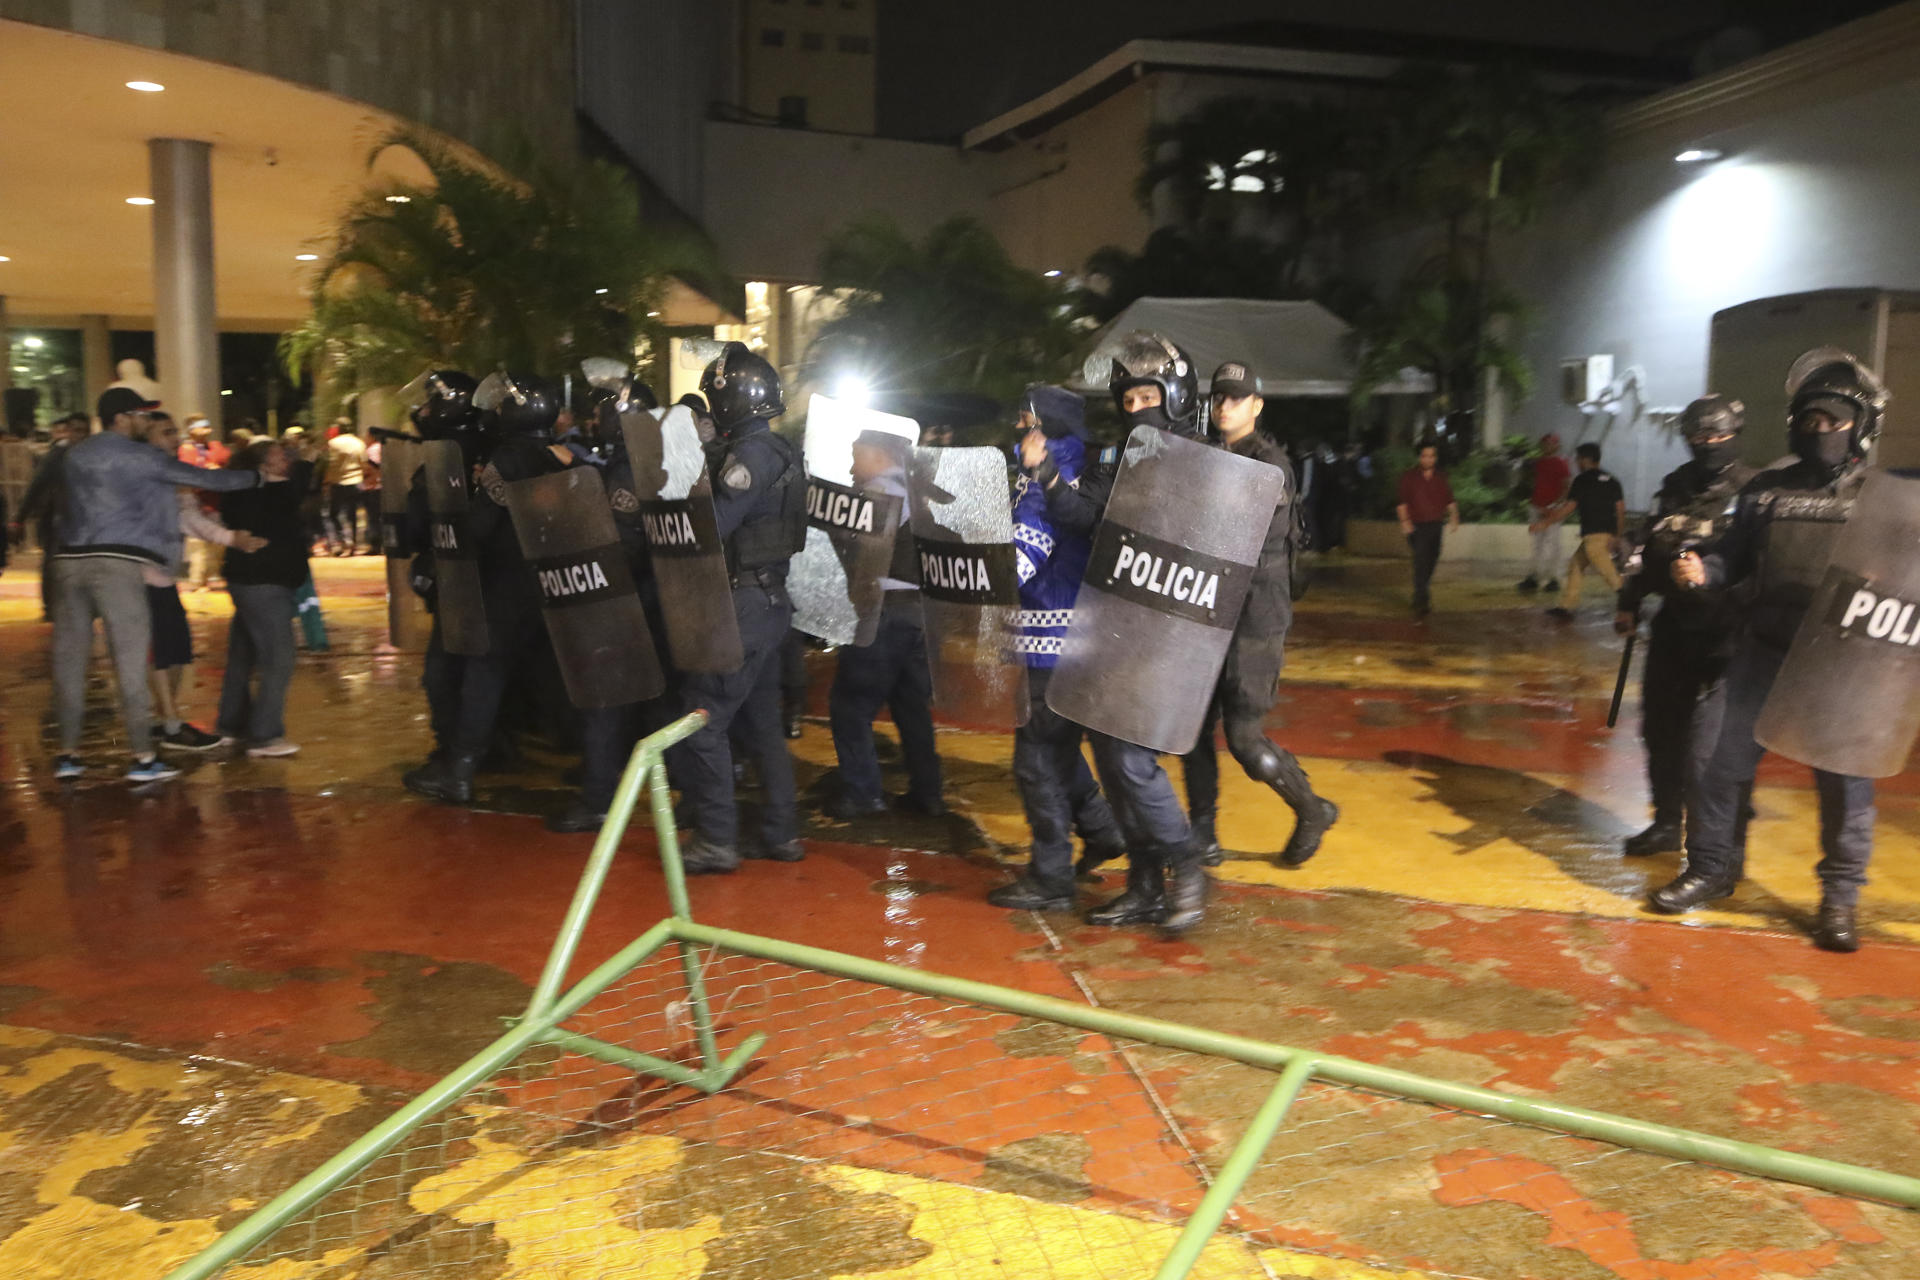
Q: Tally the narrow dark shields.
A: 8